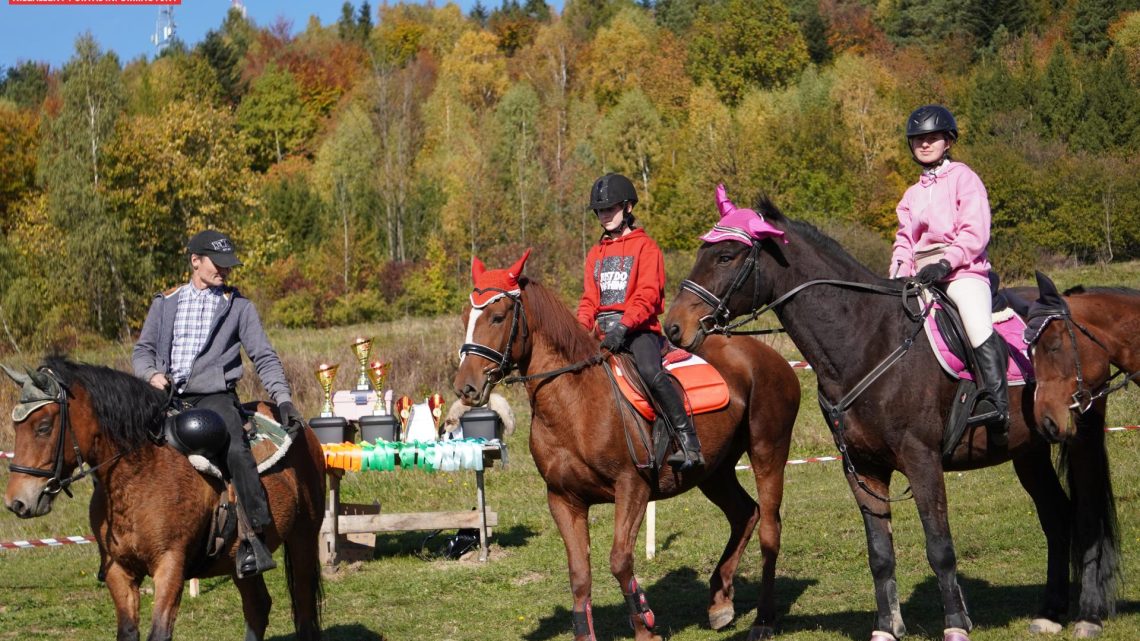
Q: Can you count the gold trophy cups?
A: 3